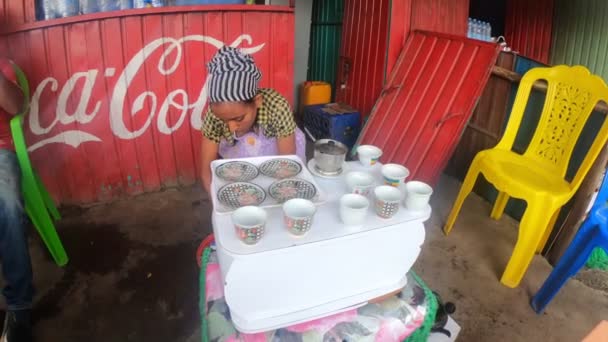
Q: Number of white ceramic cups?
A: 8